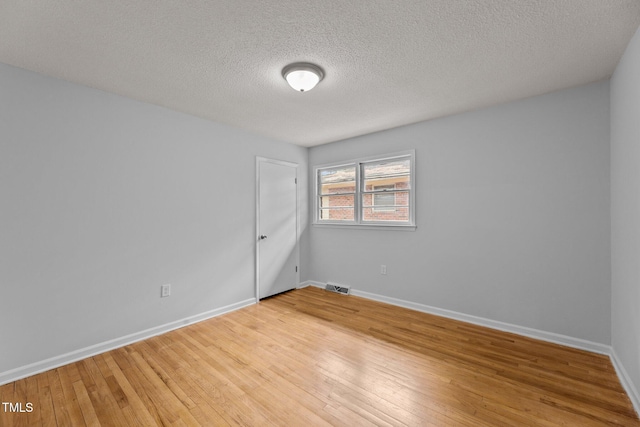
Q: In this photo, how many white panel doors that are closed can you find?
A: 1